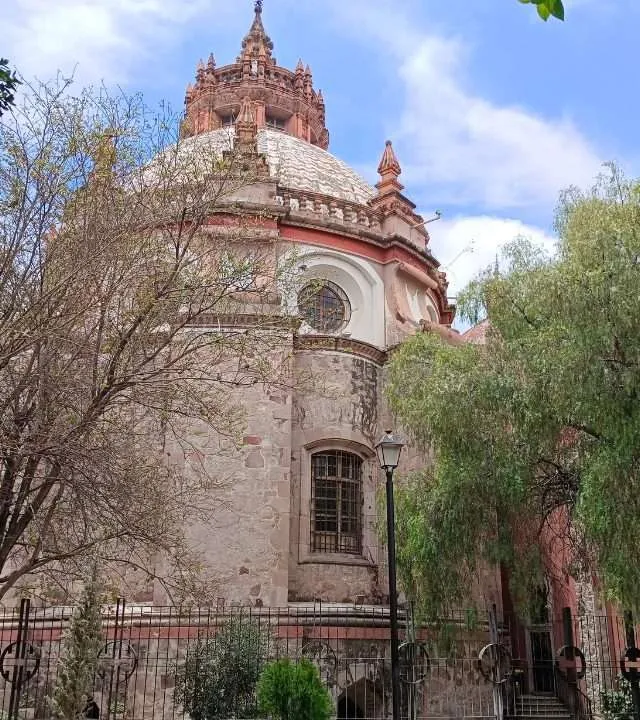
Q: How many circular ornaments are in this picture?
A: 7